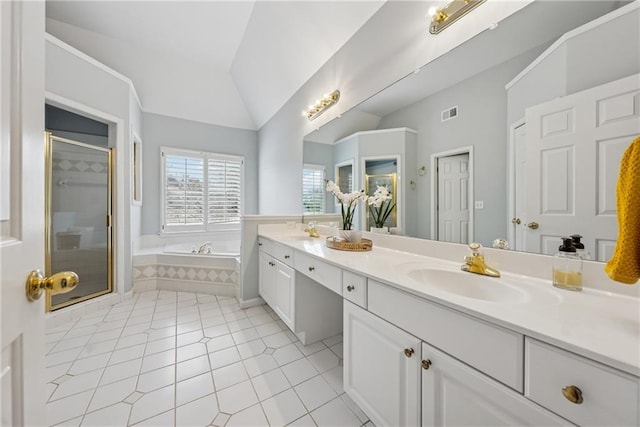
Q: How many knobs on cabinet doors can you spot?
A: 4